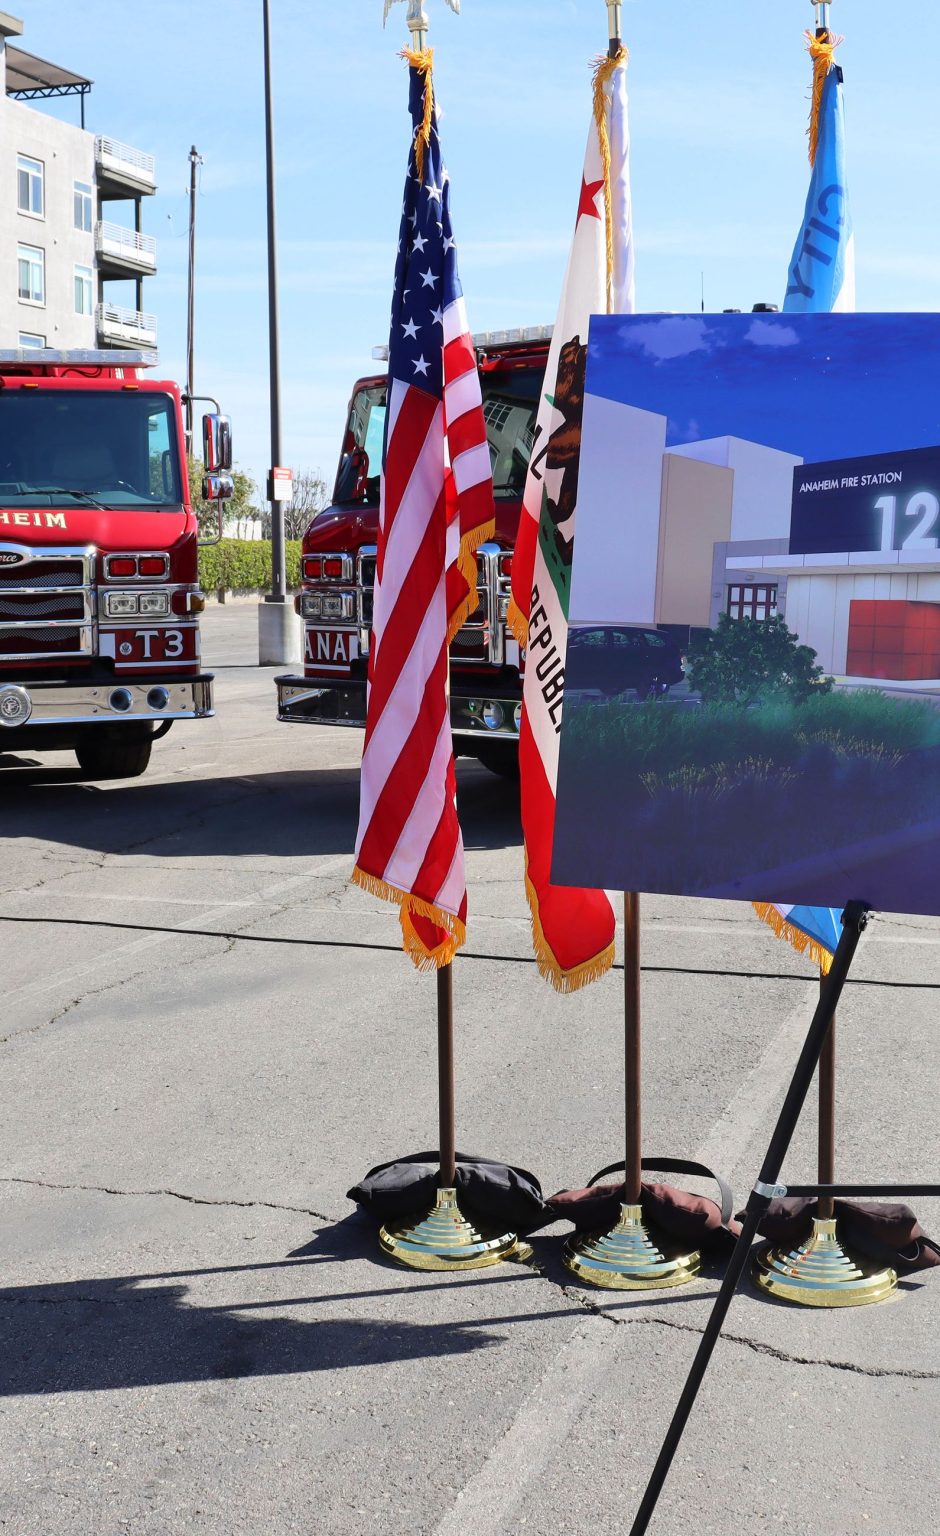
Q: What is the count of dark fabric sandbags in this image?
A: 3